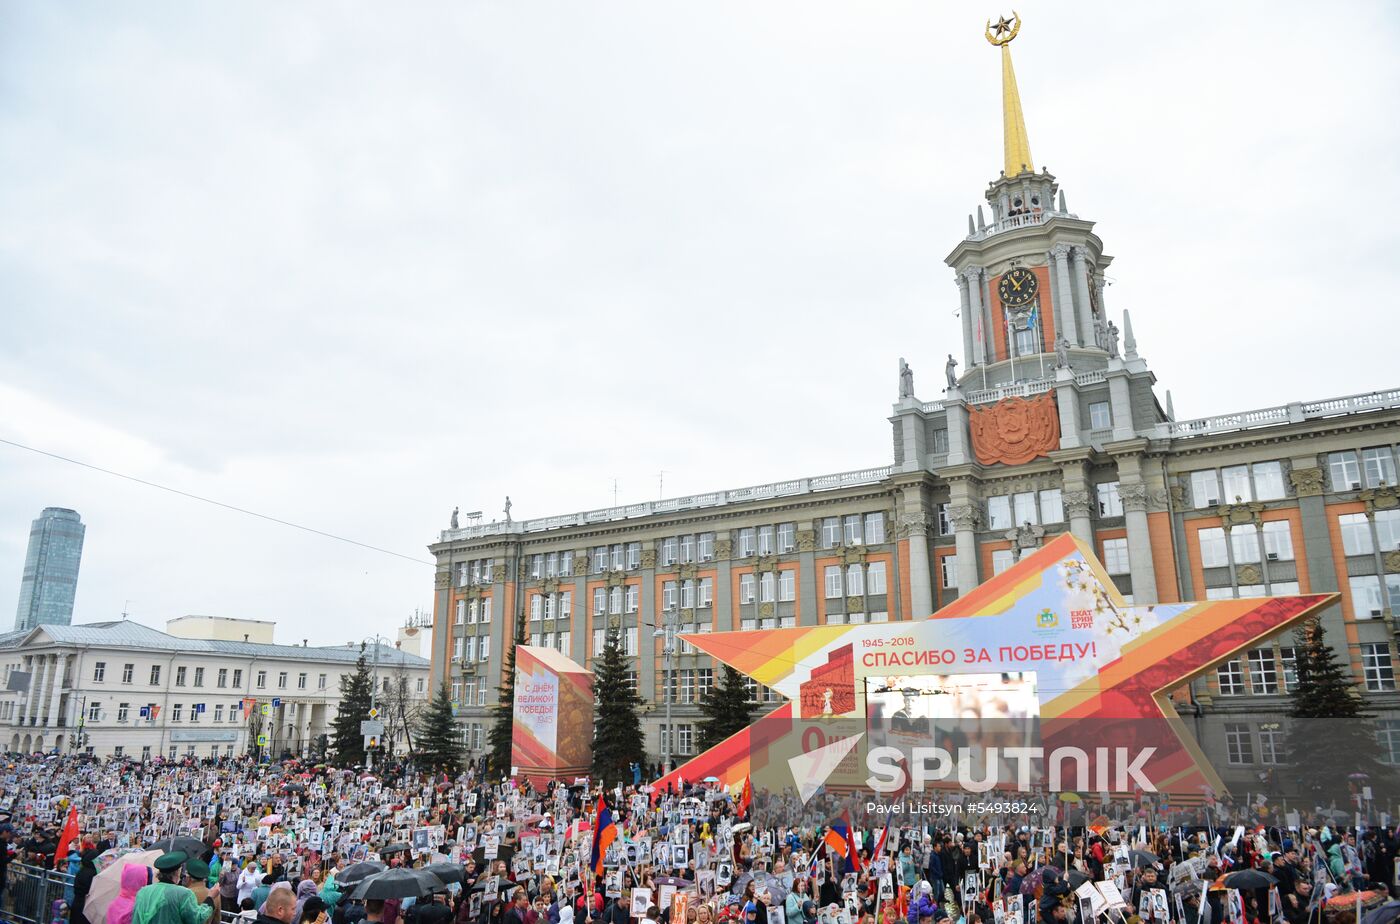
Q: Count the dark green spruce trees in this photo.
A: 6